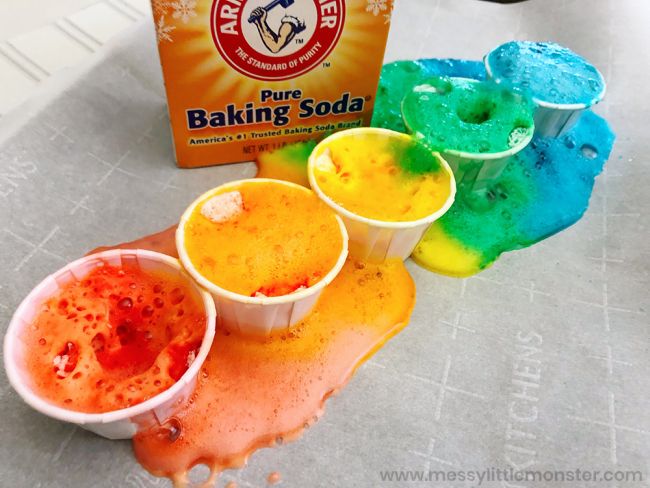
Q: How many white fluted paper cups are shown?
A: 5